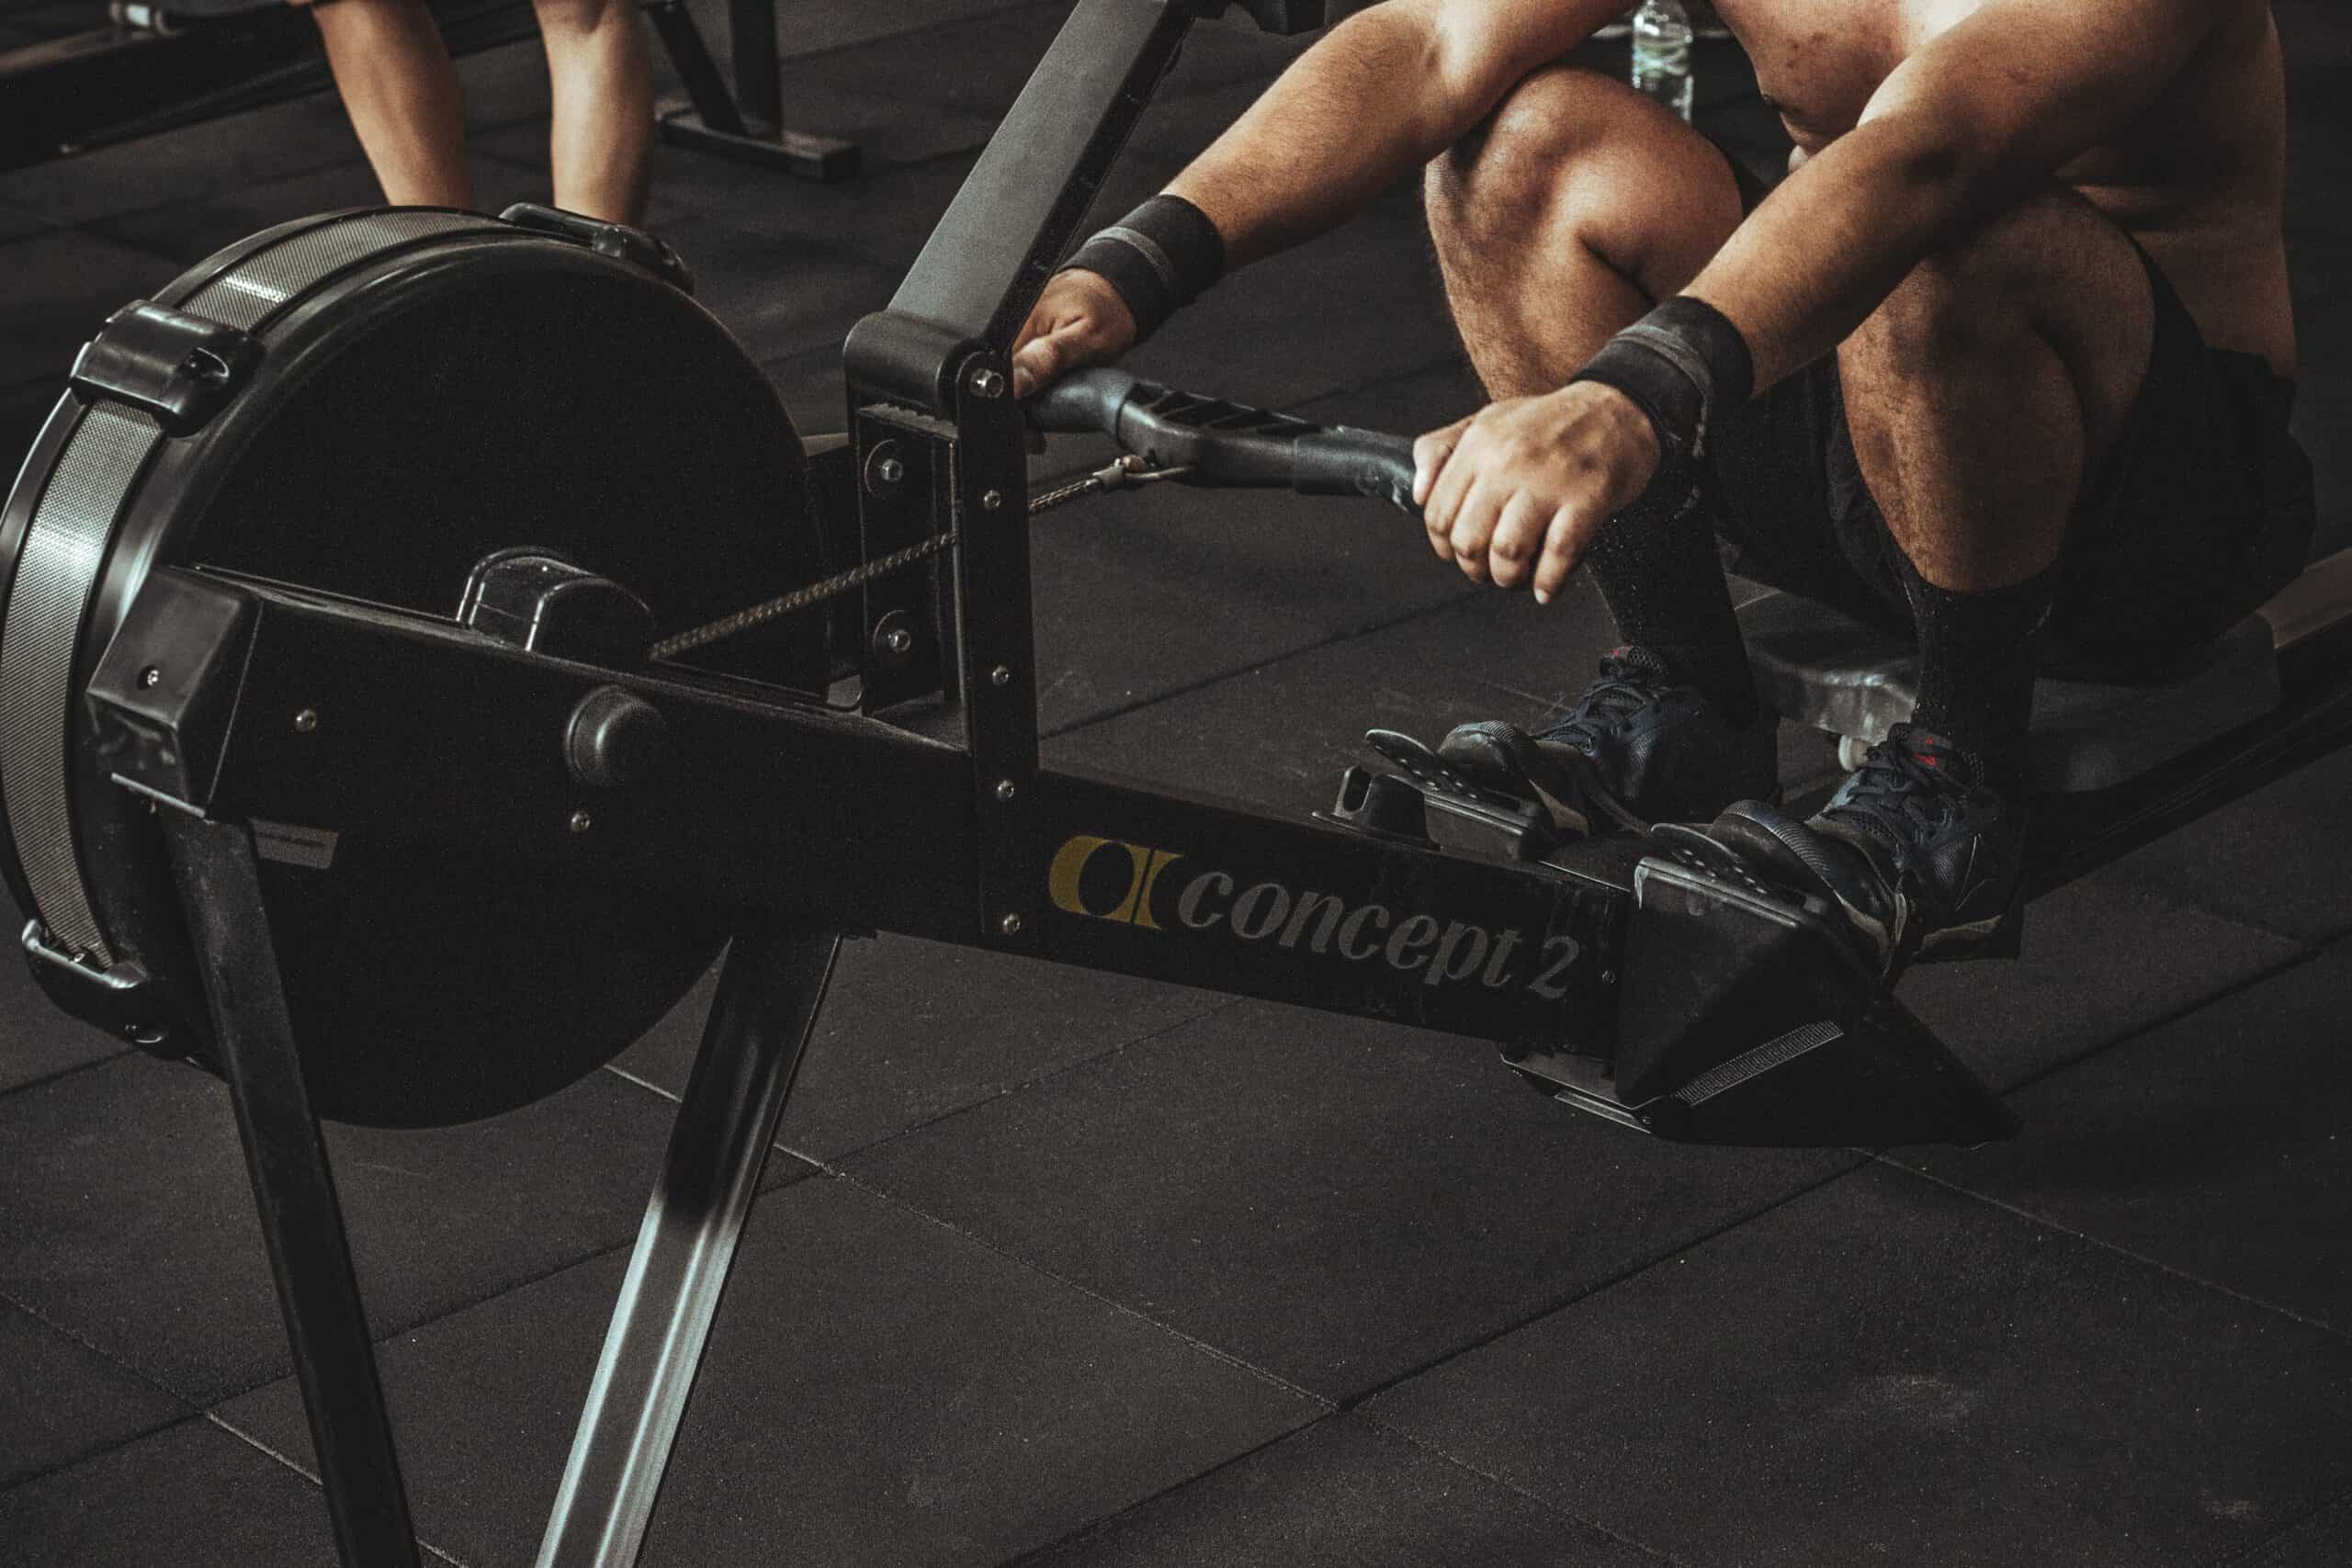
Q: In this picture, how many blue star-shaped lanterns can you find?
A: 0